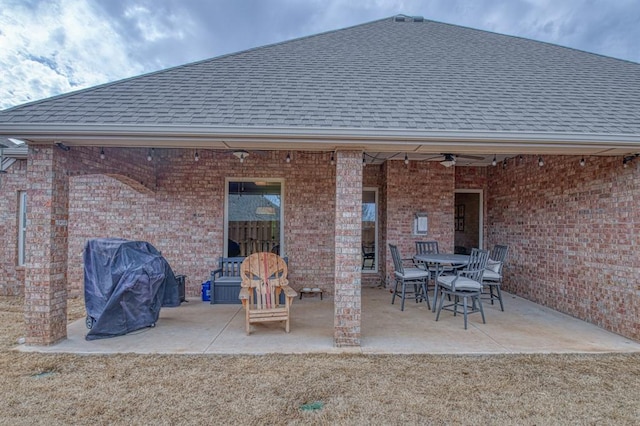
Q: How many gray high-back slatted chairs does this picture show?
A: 4